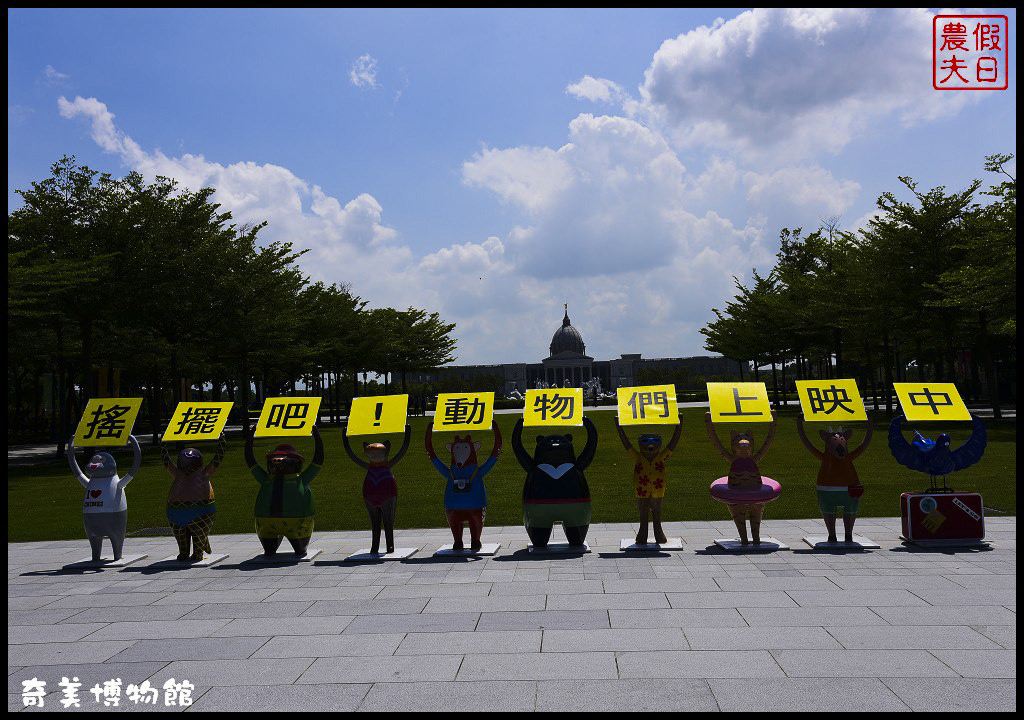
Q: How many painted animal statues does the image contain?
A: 10